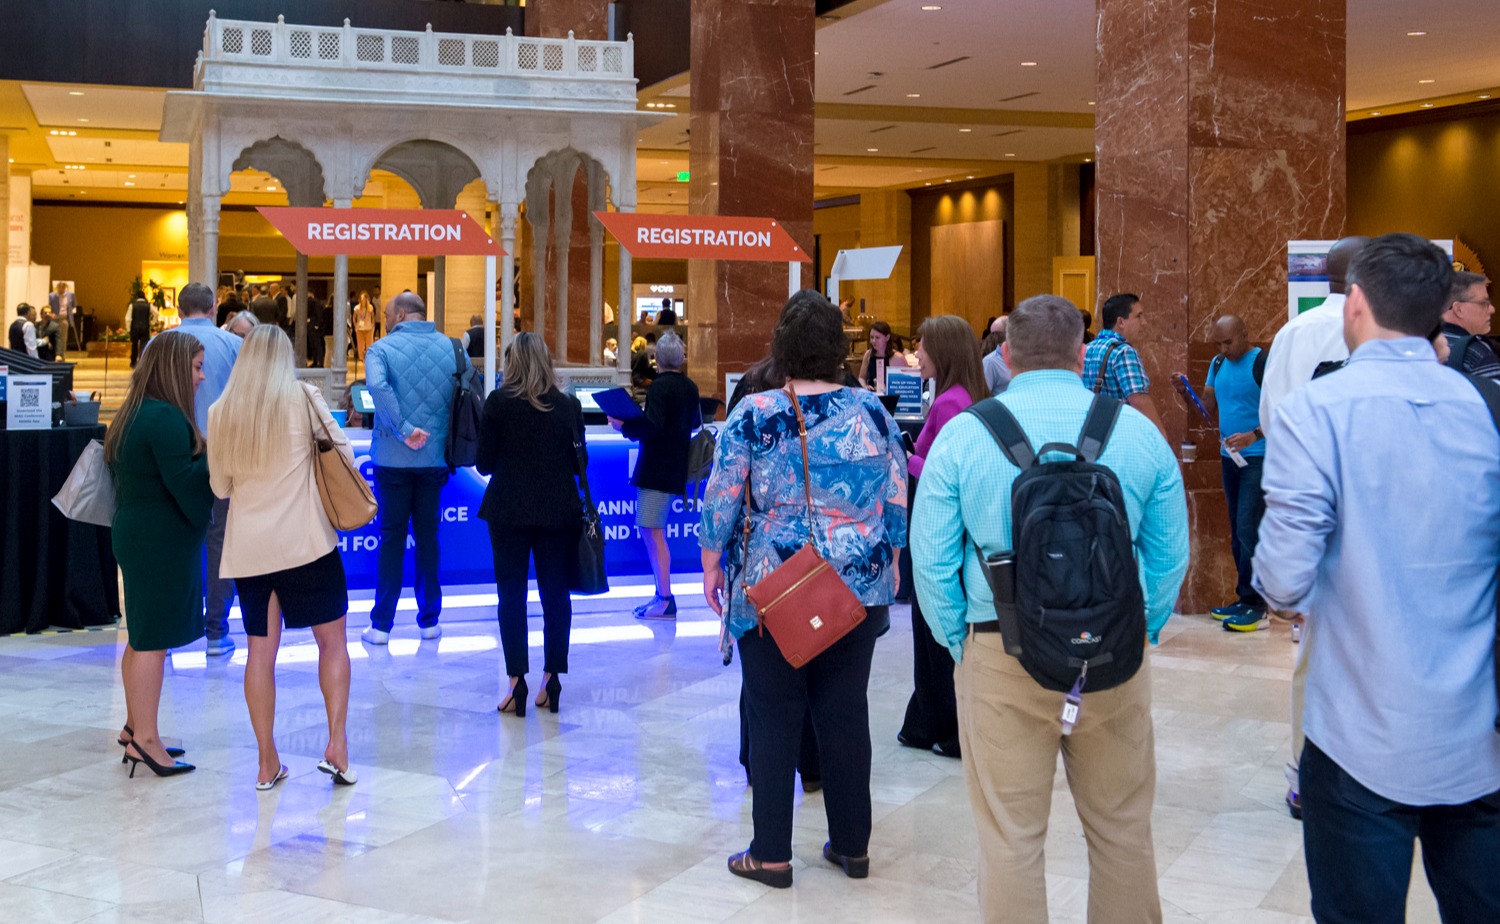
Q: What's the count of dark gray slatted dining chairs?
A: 0